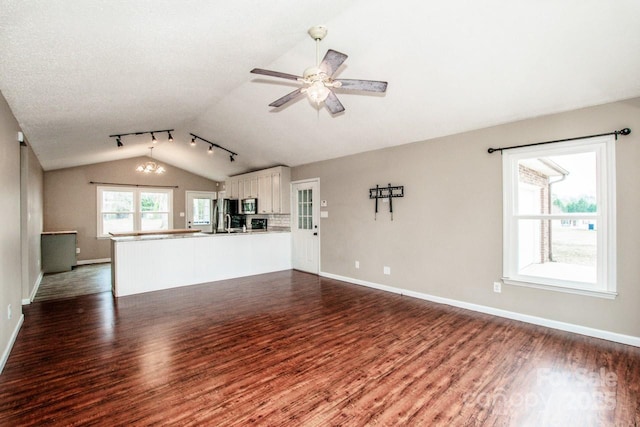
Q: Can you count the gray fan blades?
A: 5